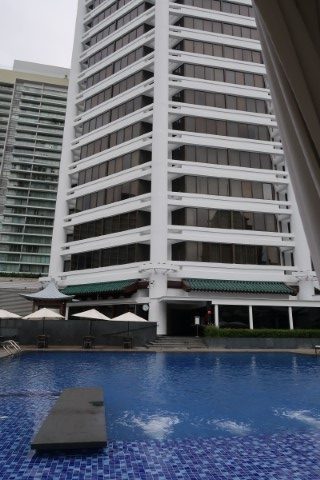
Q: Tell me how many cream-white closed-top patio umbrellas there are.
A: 4